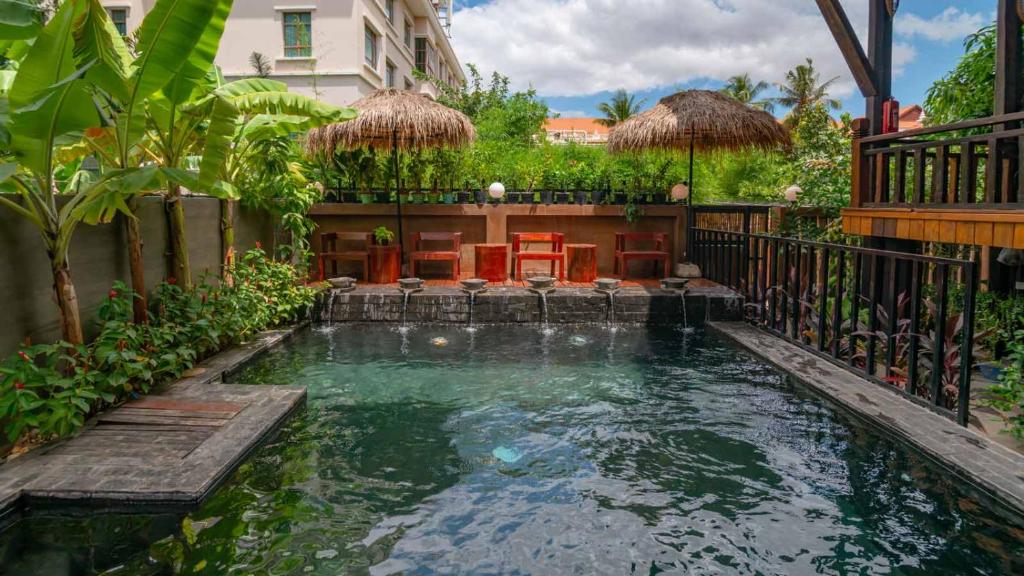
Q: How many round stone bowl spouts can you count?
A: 6